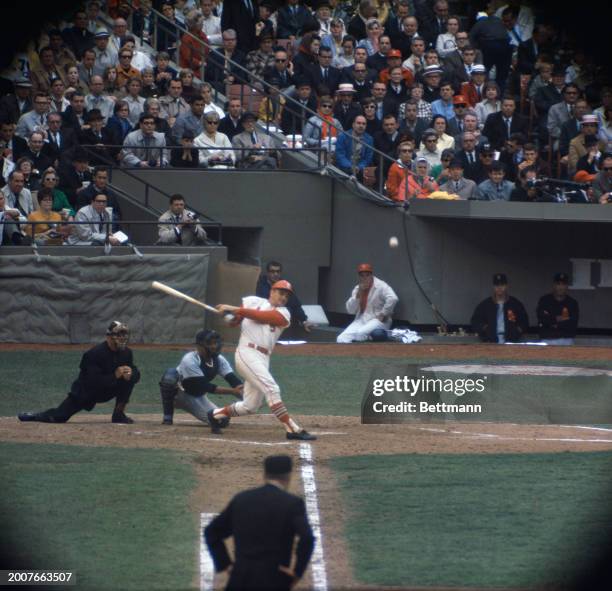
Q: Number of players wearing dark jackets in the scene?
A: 2